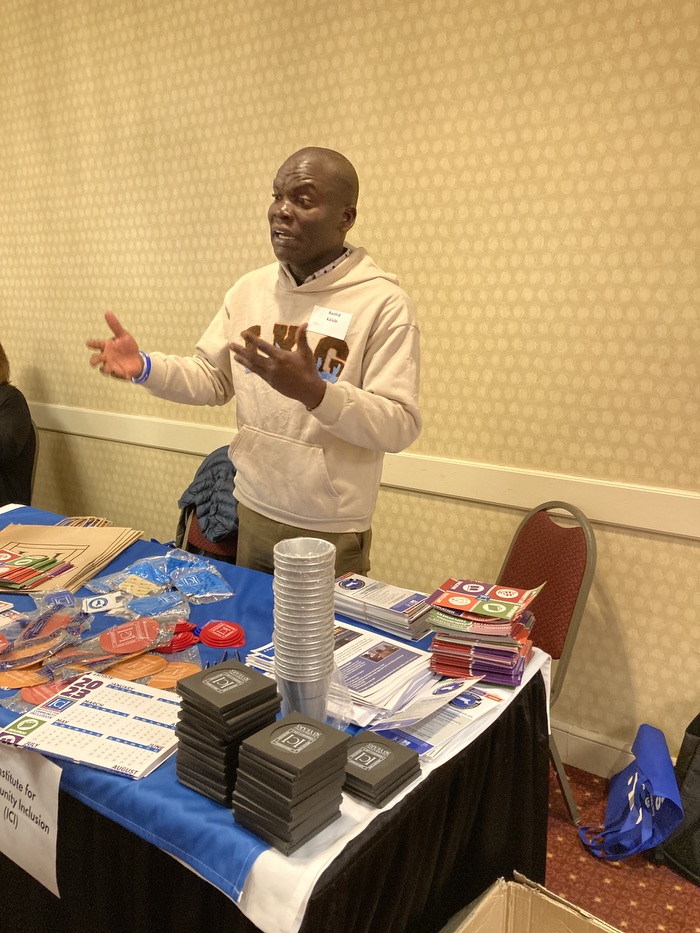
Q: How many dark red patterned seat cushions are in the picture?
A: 2